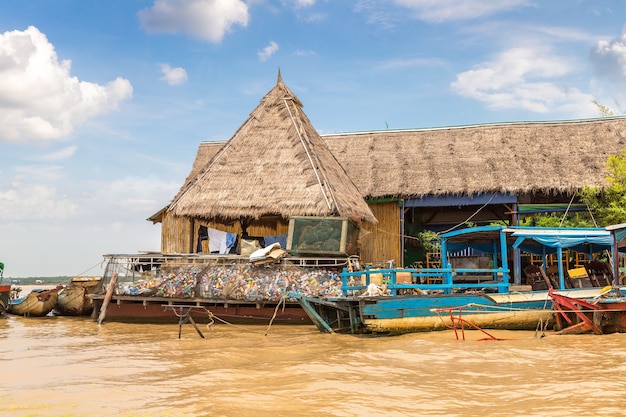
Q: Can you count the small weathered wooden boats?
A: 2